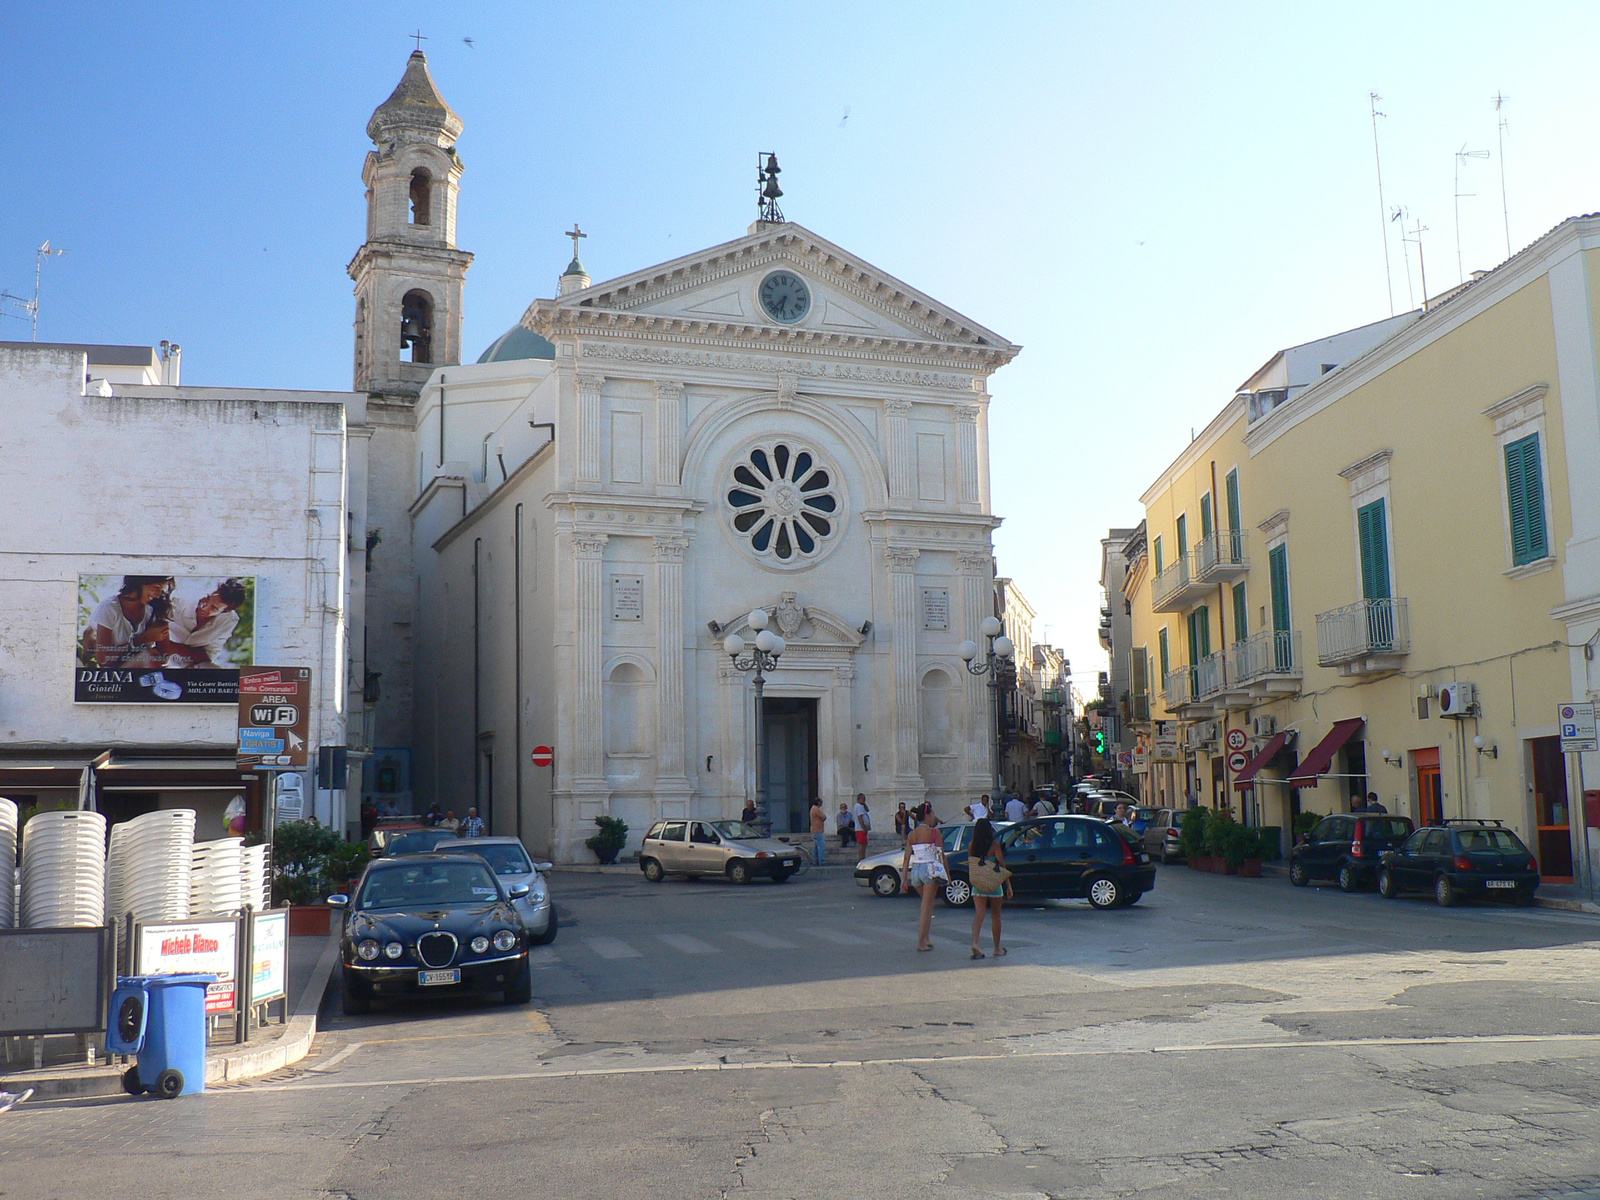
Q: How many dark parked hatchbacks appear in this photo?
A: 2